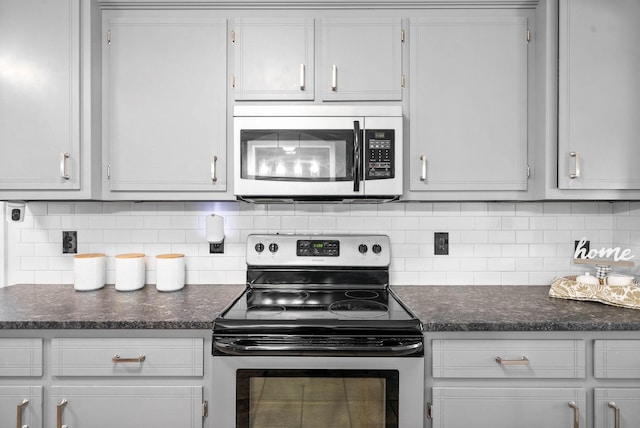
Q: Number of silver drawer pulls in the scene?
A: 2